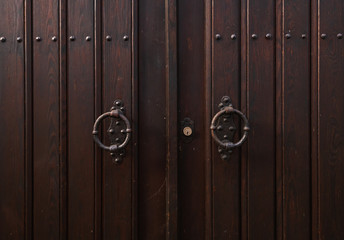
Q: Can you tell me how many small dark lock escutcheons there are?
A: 1